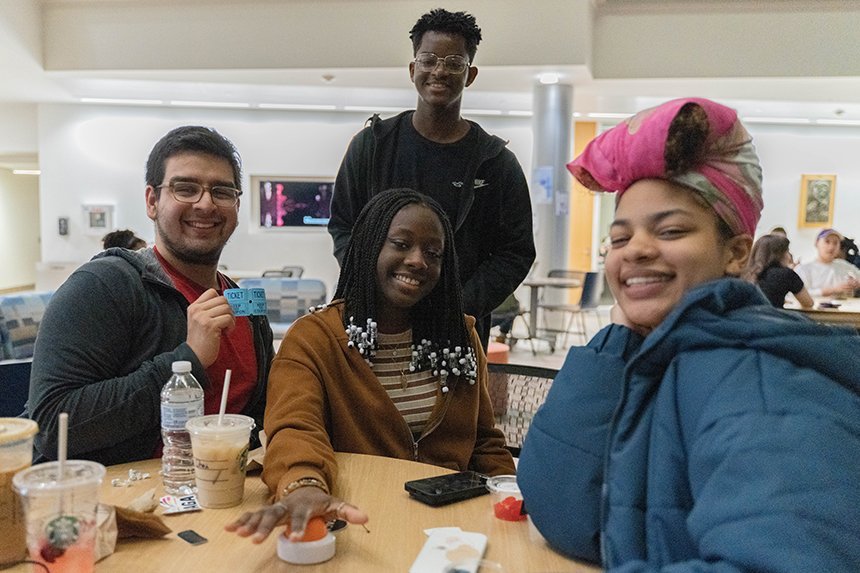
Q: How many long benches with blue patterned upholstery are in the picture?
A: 2